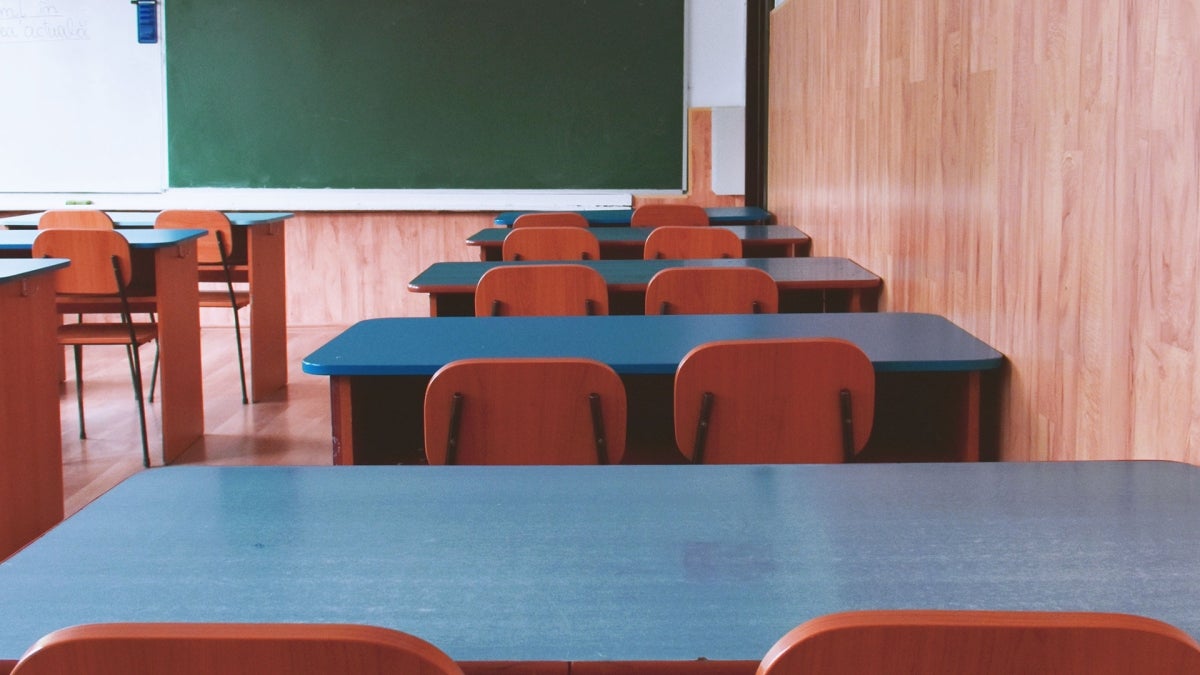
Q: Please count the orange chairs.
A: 13